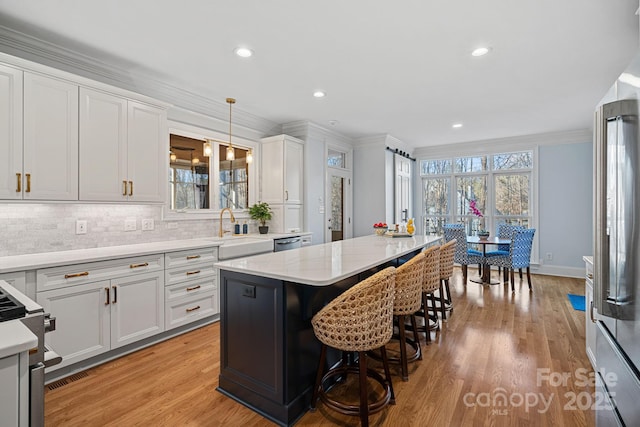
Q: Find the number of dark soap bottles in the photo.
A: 2